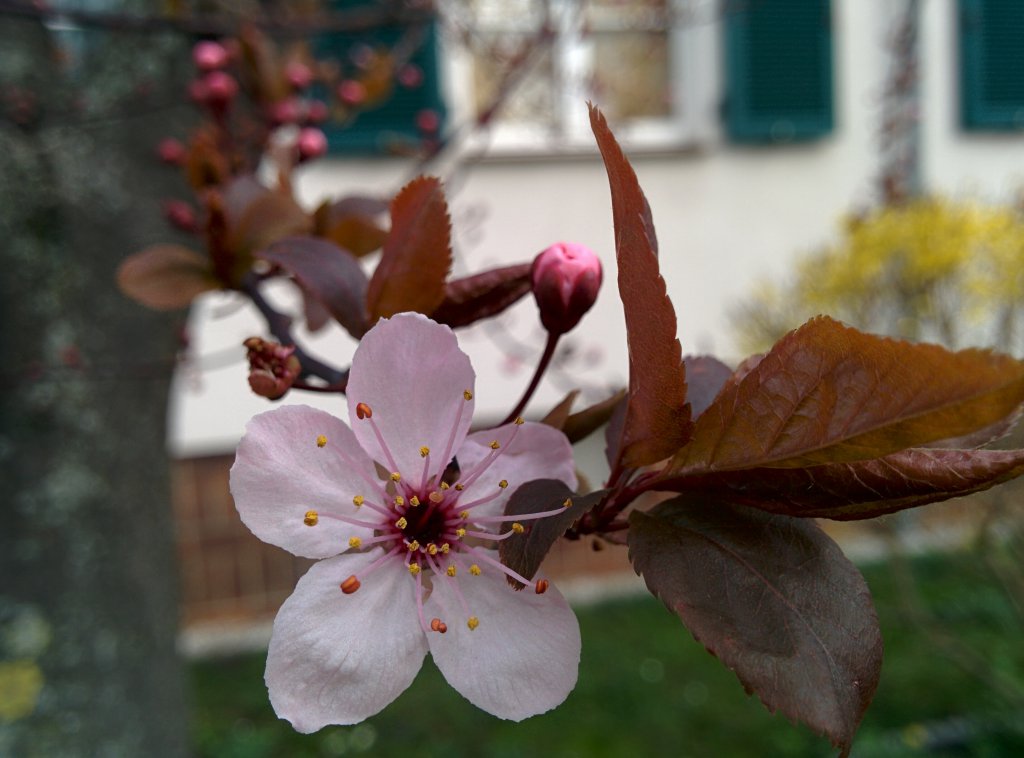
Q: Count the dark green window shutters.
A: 3